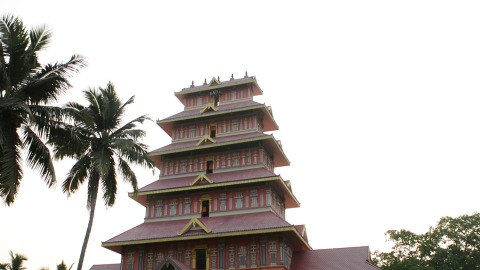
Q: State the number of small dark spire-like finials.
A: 5